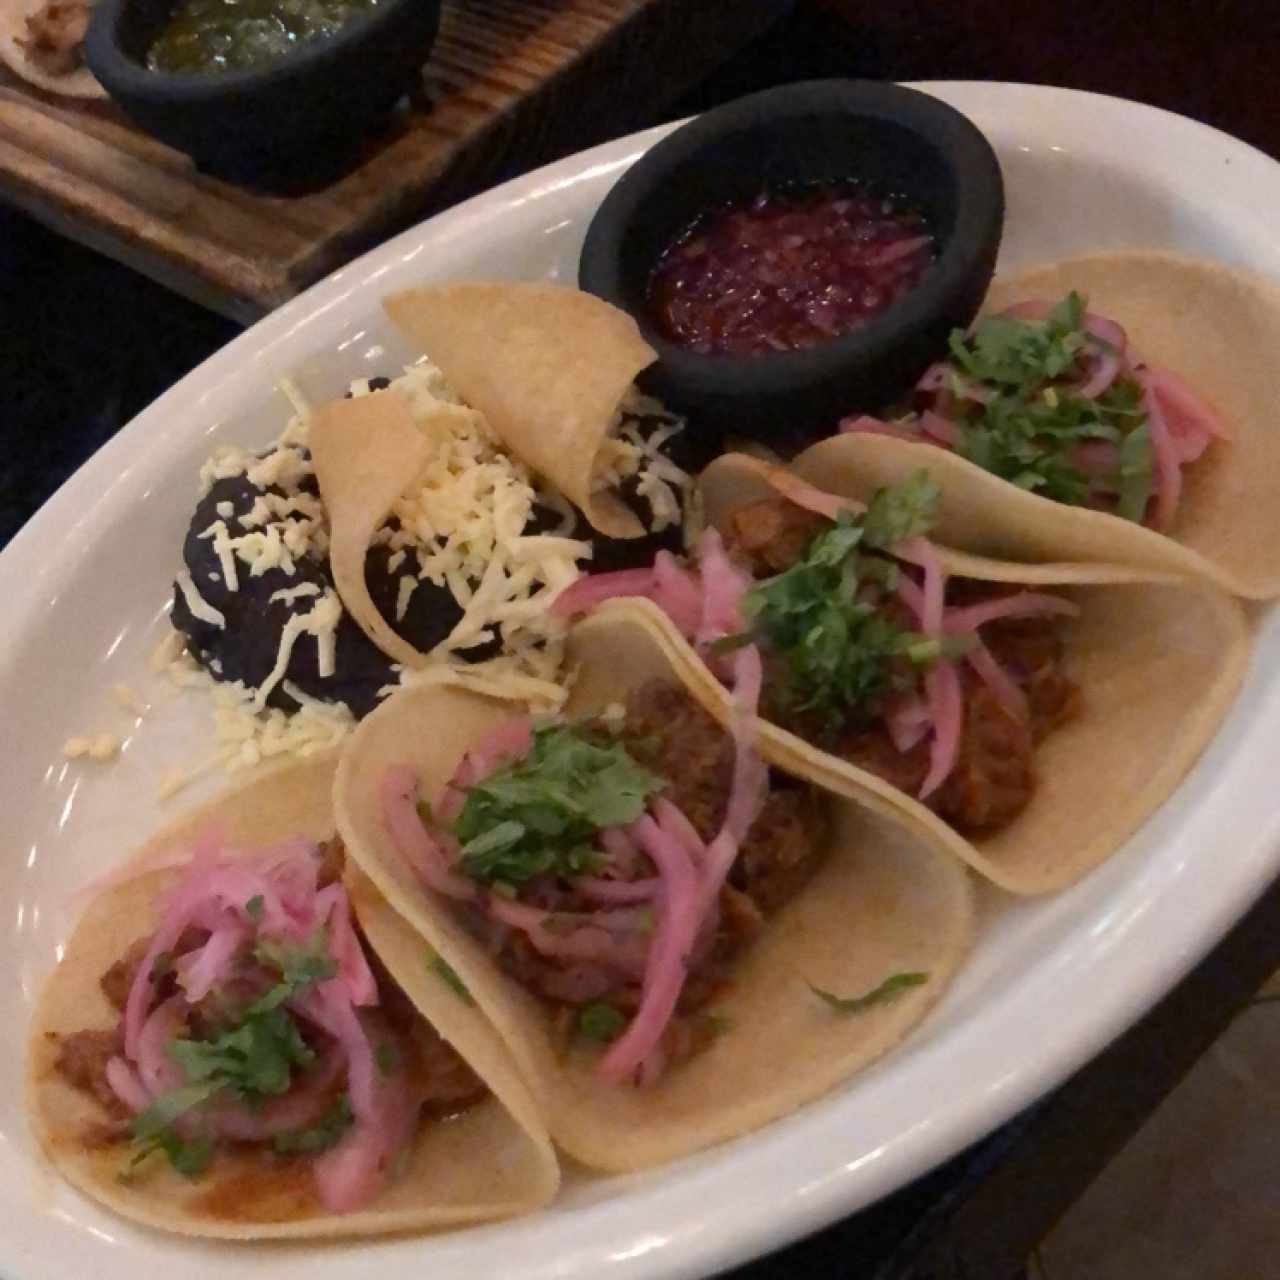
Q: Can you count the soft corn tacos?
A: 4